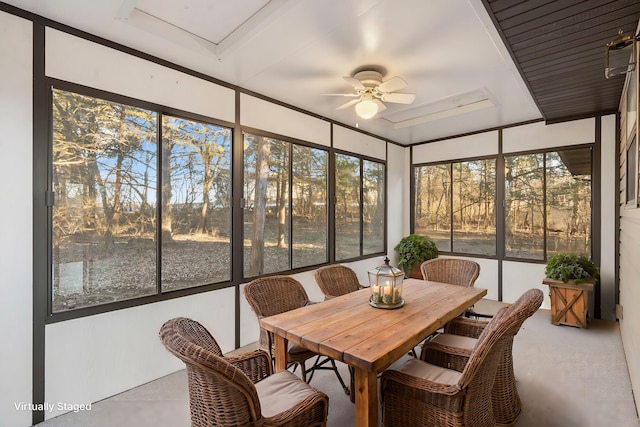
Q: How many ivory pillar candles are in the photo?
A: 3